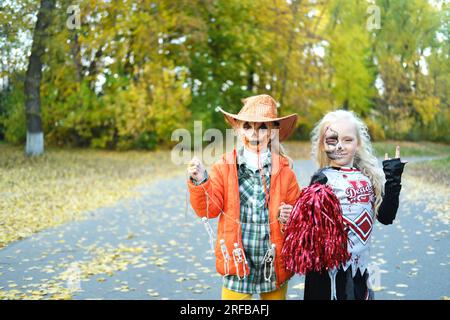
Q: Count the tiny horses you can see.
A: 0